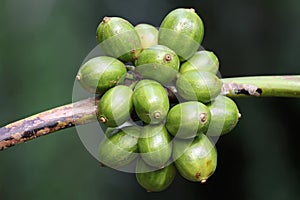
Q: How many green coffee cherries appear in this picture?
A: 15